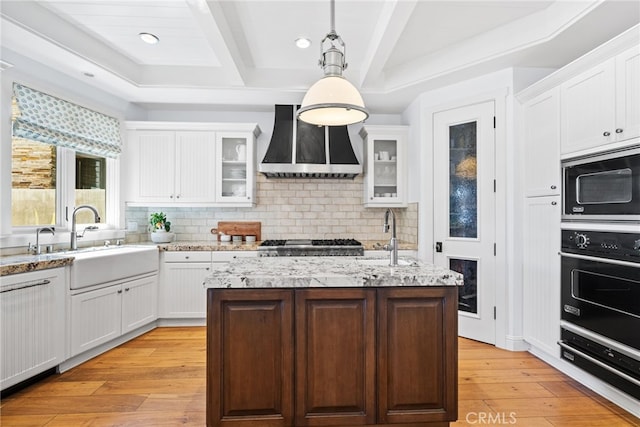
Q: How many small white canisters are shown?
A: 3